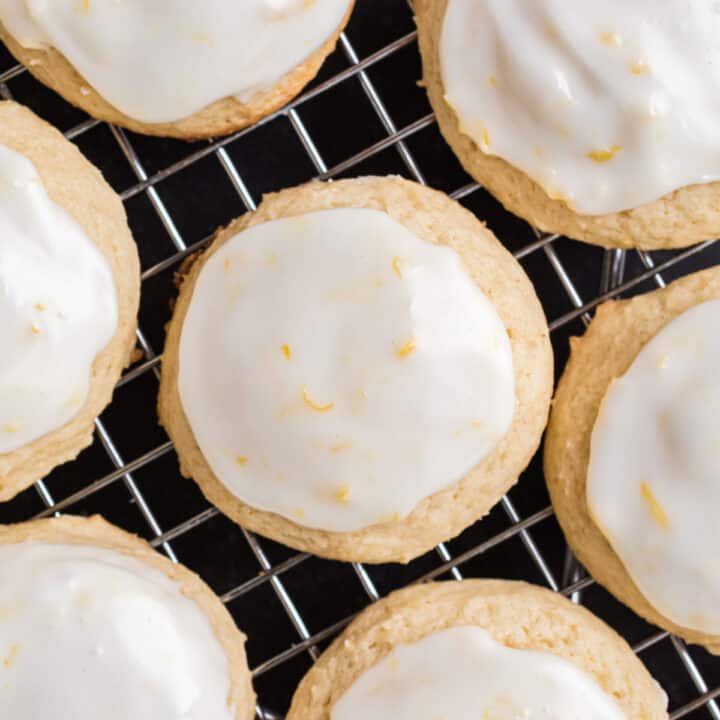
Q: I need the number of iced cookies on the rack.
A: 7